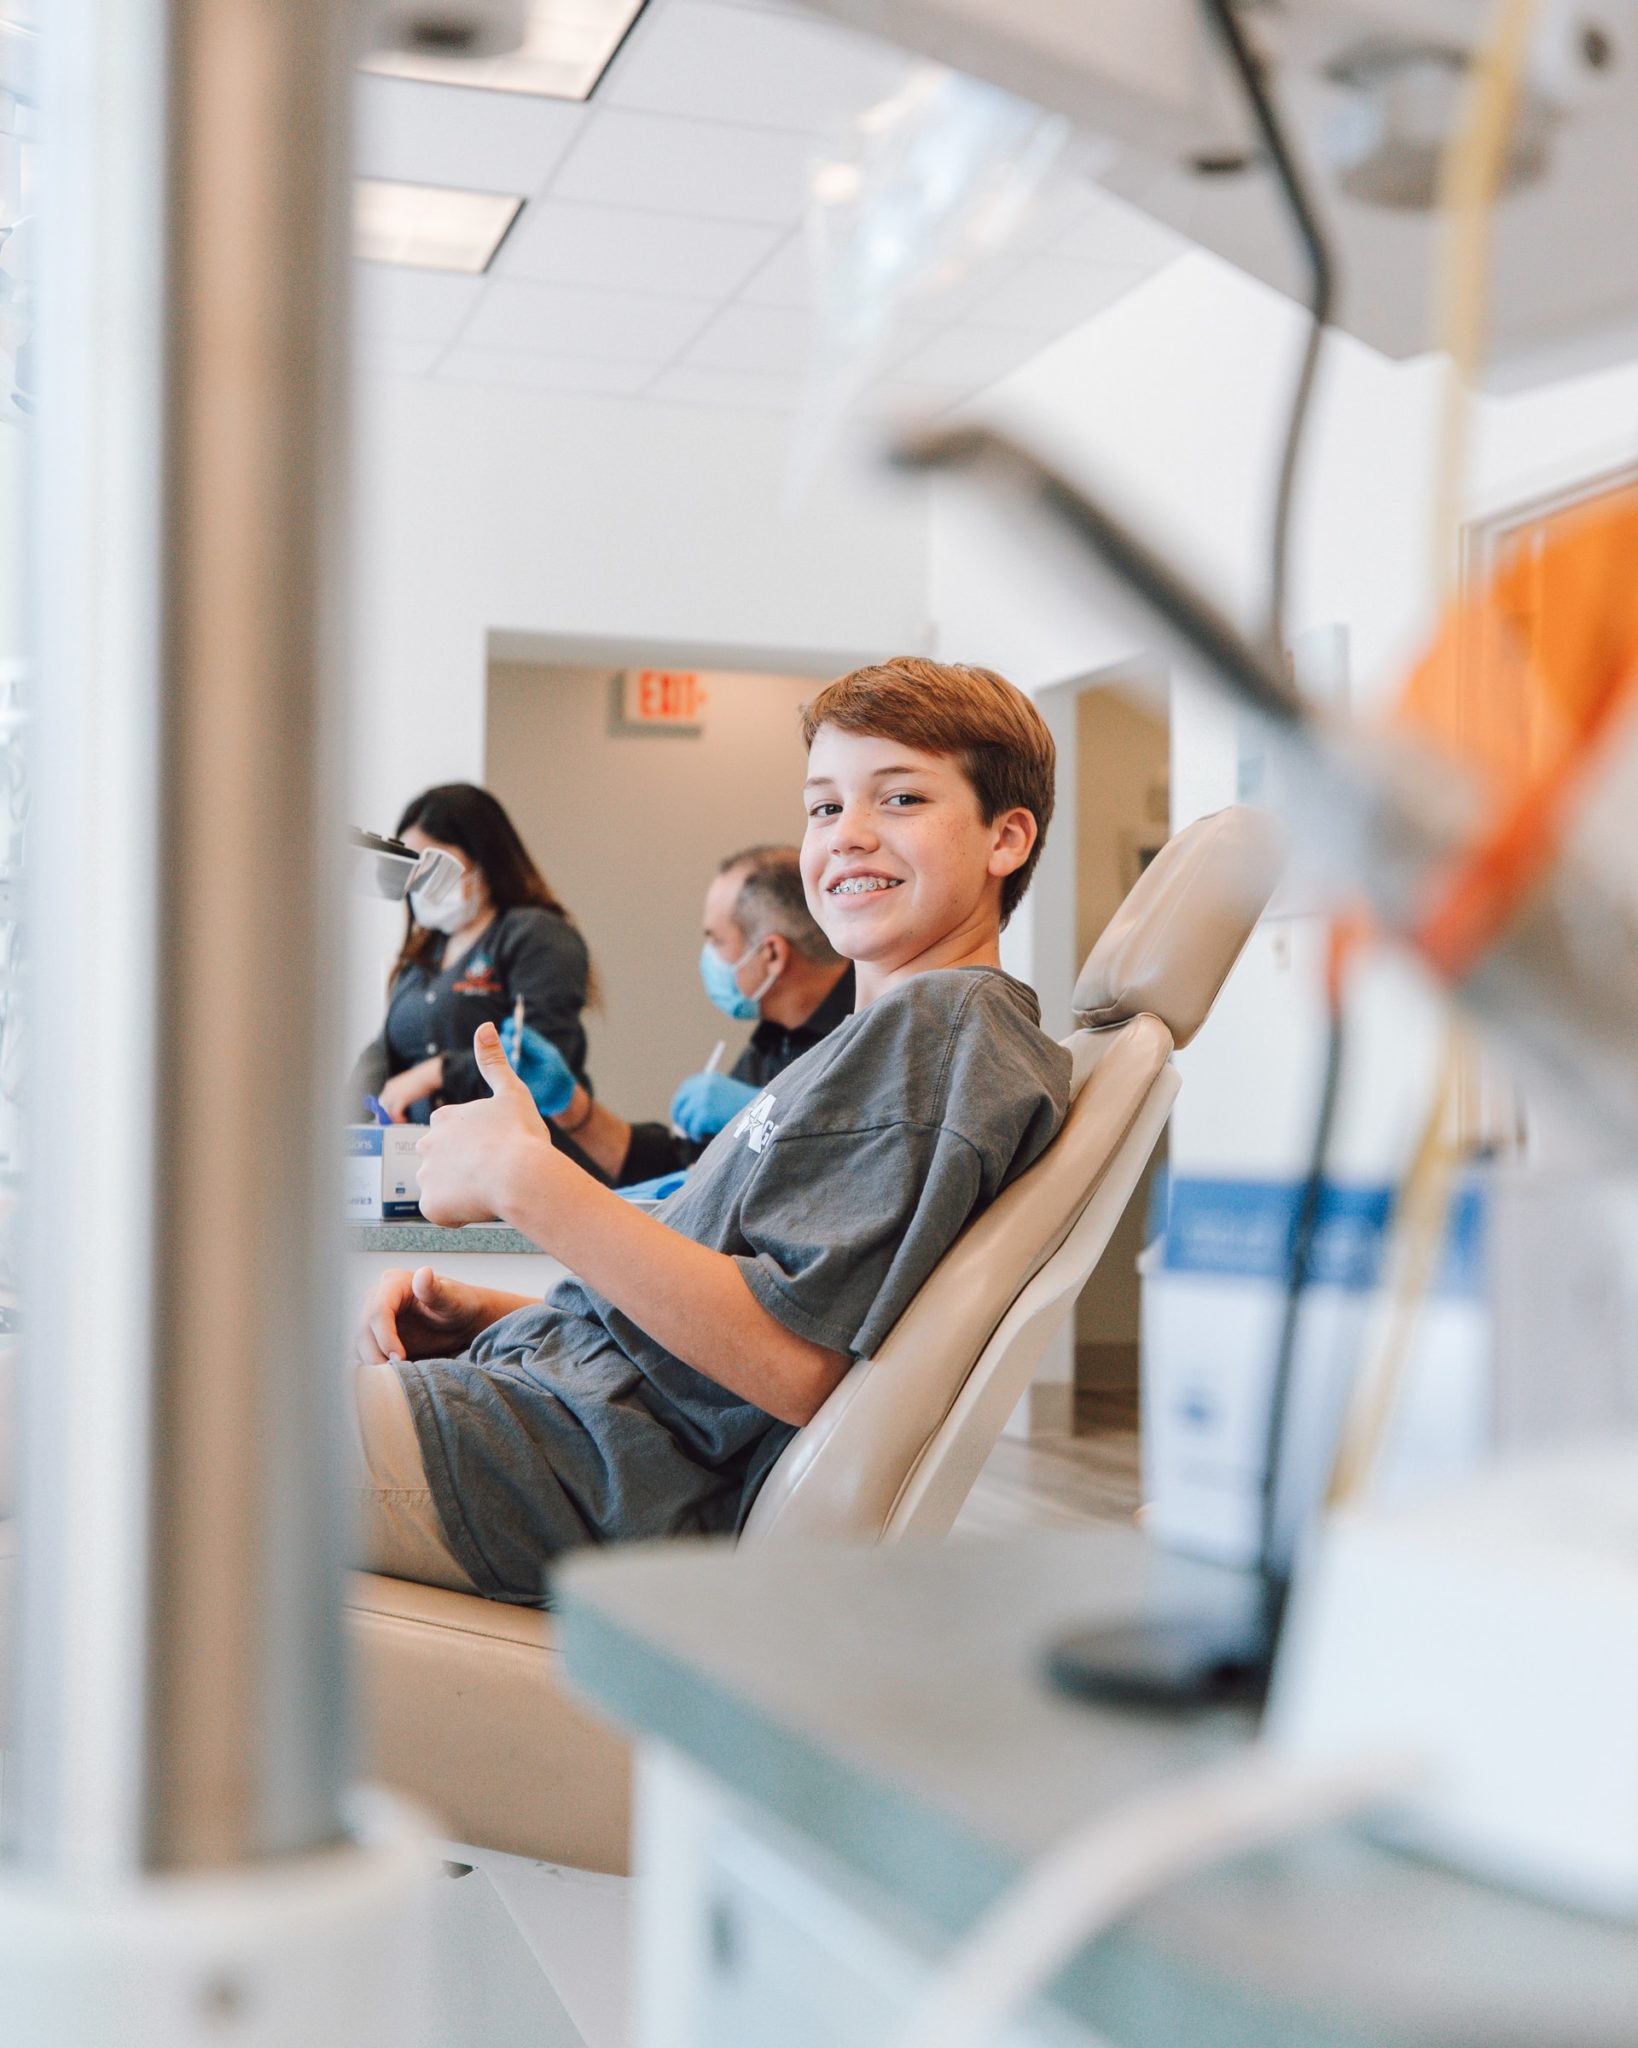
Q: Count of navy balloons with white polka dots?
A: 0